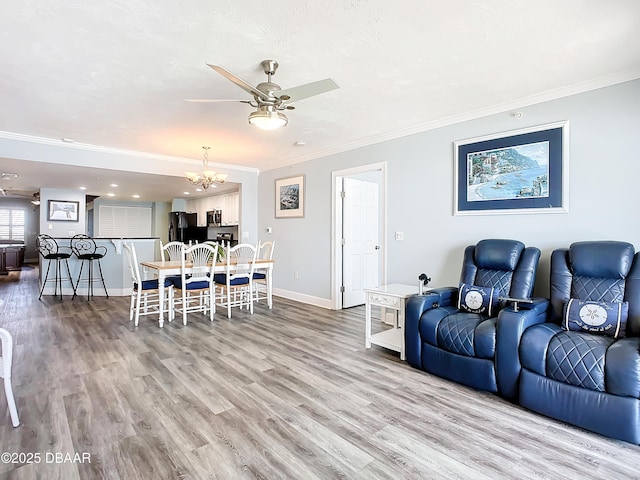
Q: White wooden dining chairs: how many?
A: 6